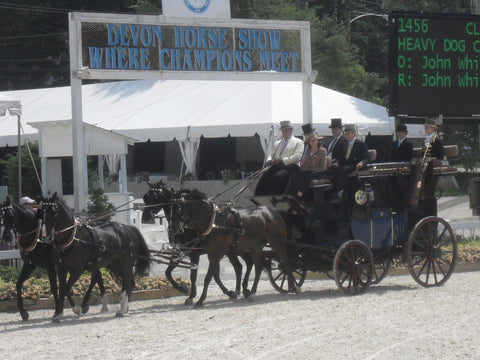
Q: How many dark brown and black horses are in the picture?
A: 4